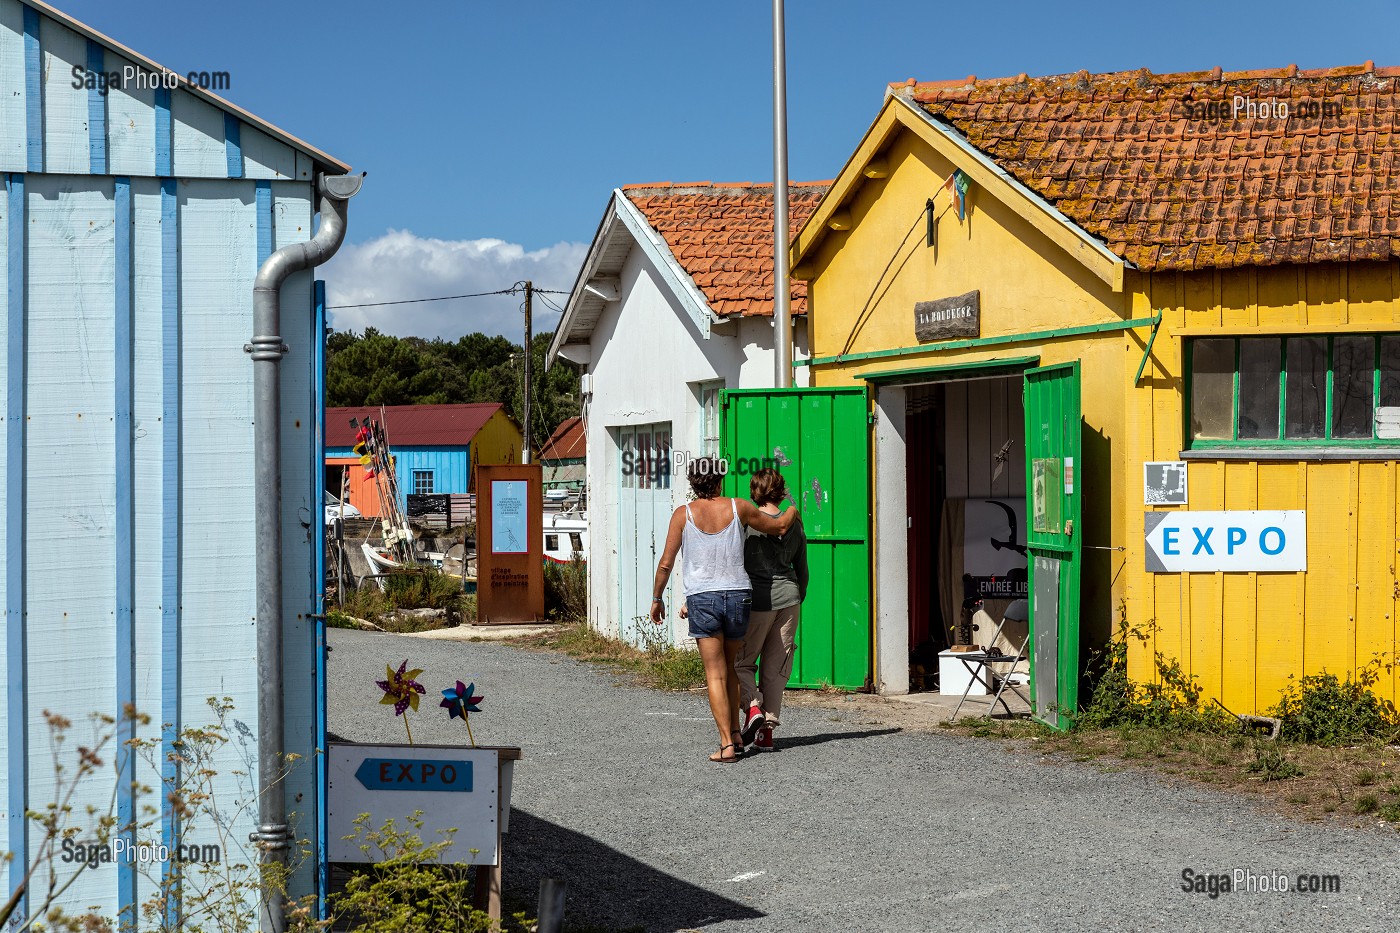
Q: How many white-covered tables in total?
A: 1